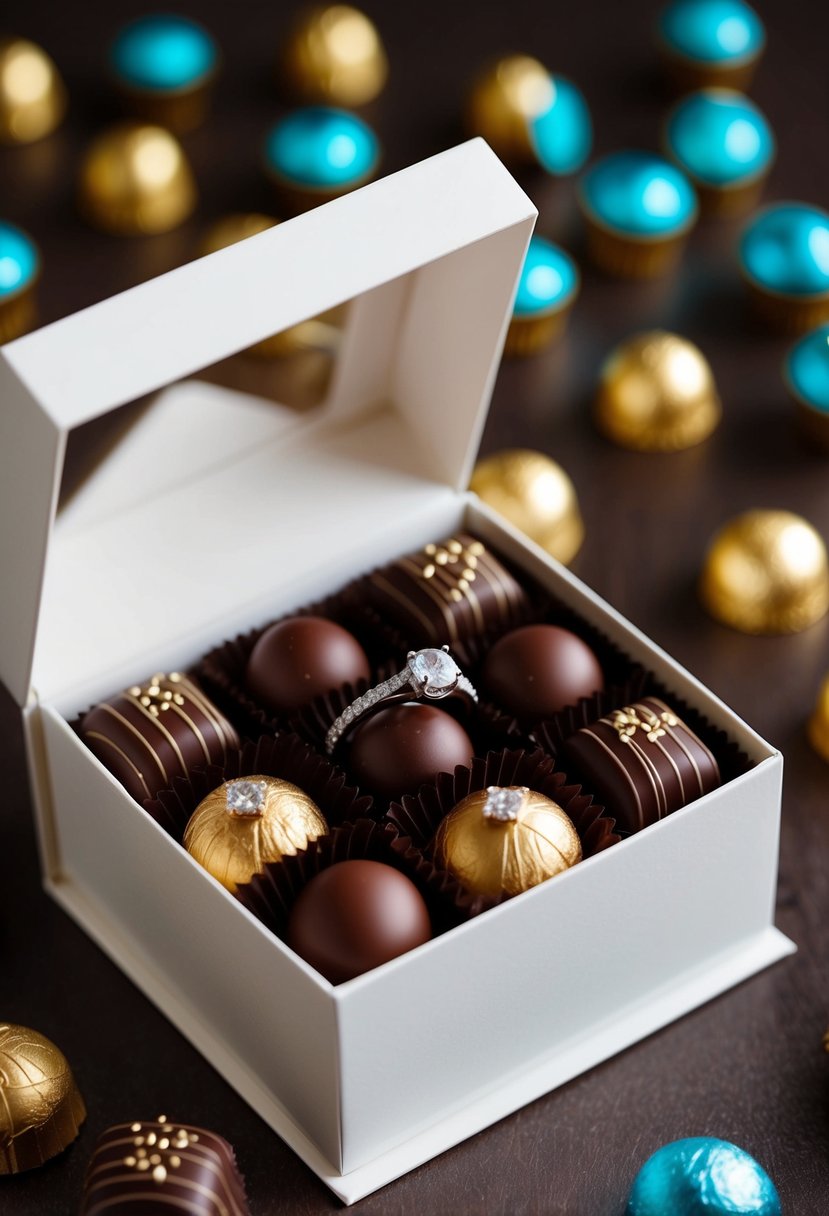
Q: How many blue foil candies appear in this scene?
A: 11